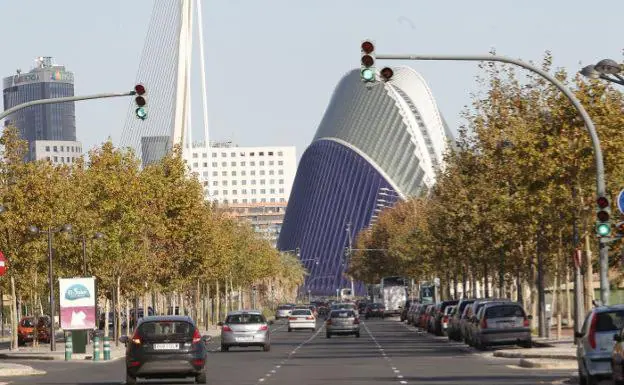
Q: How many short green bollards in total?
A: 3